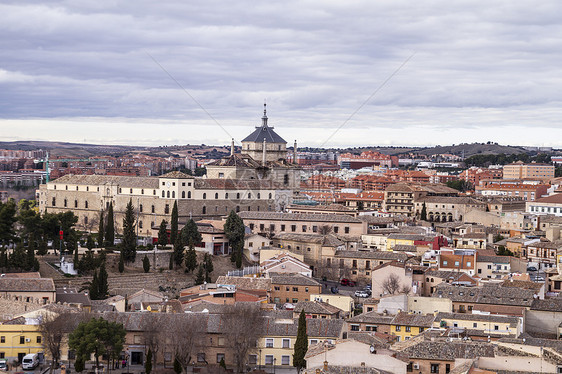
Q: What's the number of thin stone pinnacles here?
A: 3